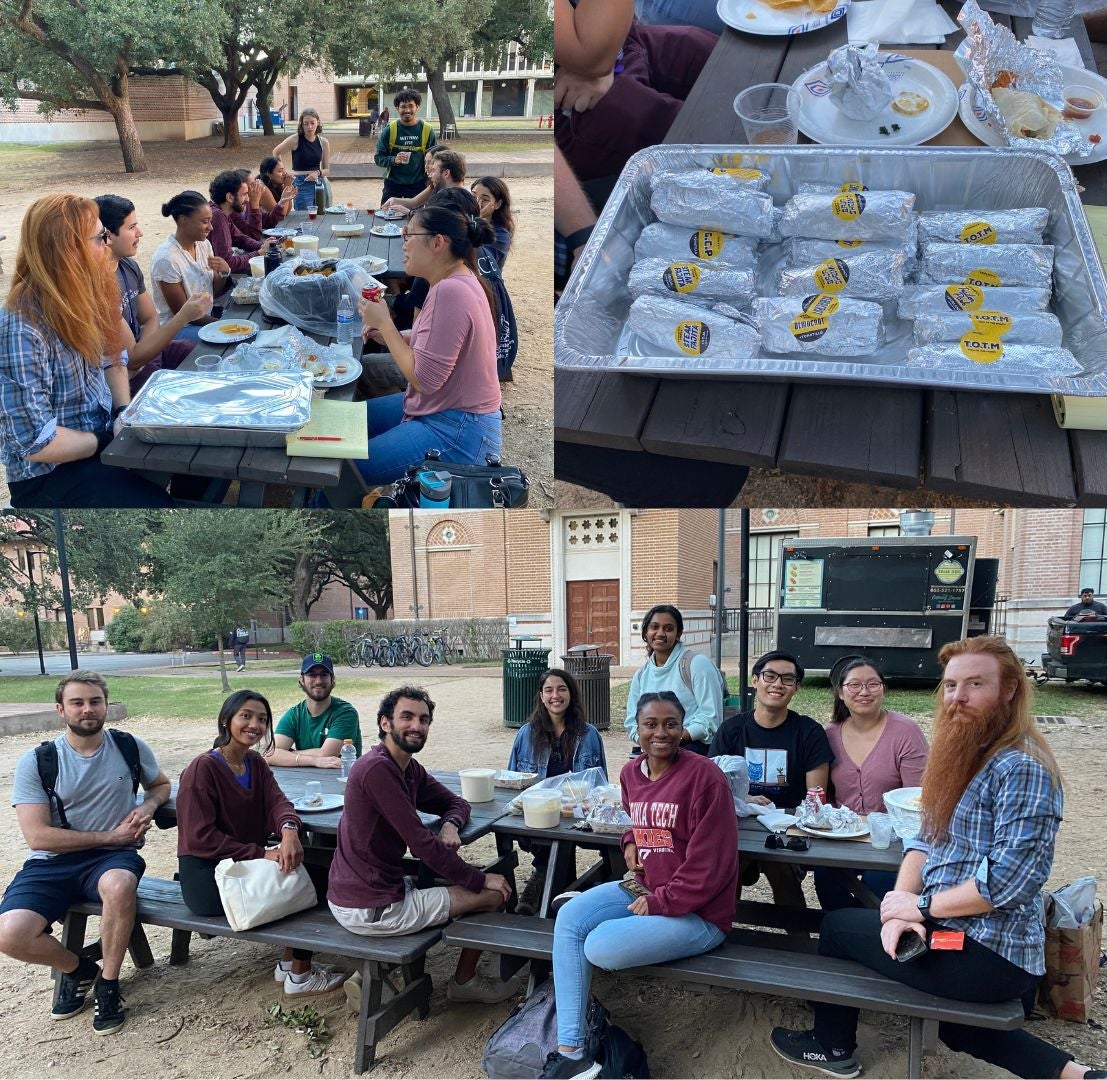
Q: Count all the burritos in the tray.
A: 15